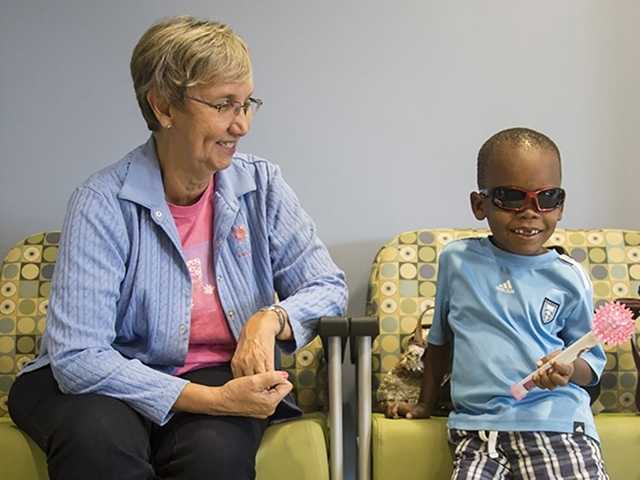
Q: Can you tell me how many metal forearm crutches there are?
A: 0